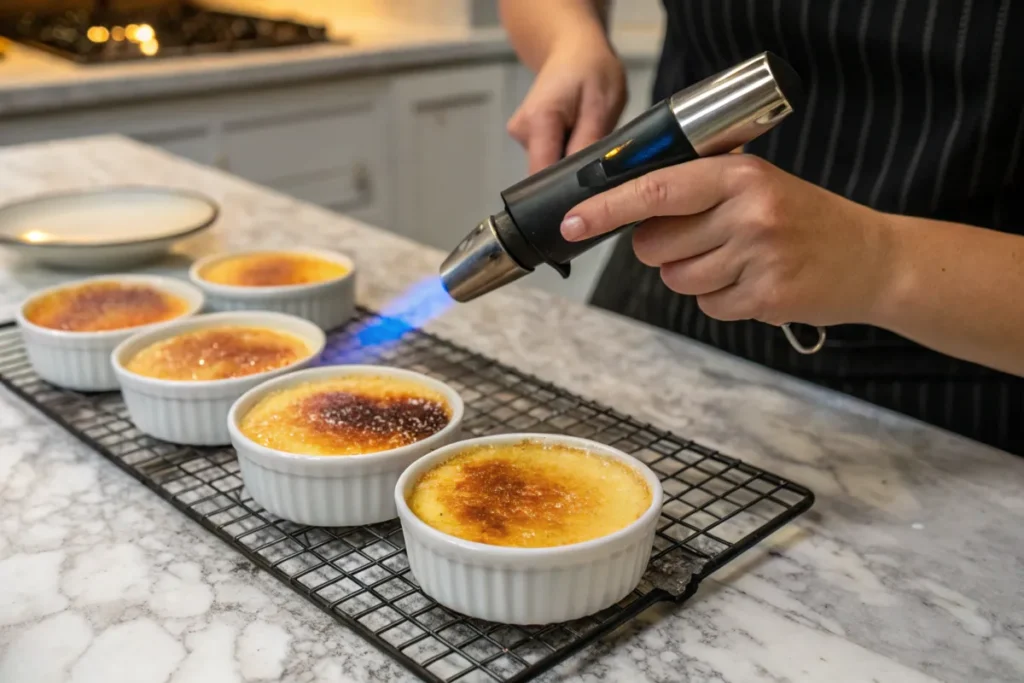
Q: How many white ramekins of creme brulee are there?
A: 5